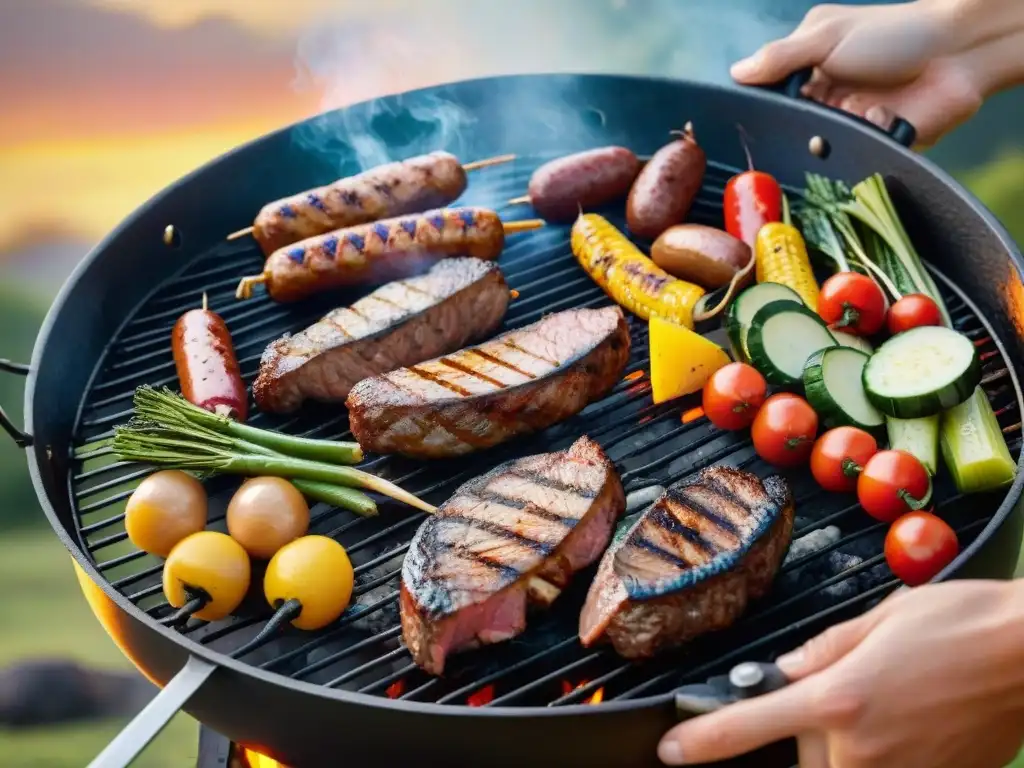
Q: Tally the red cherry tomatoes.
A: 7